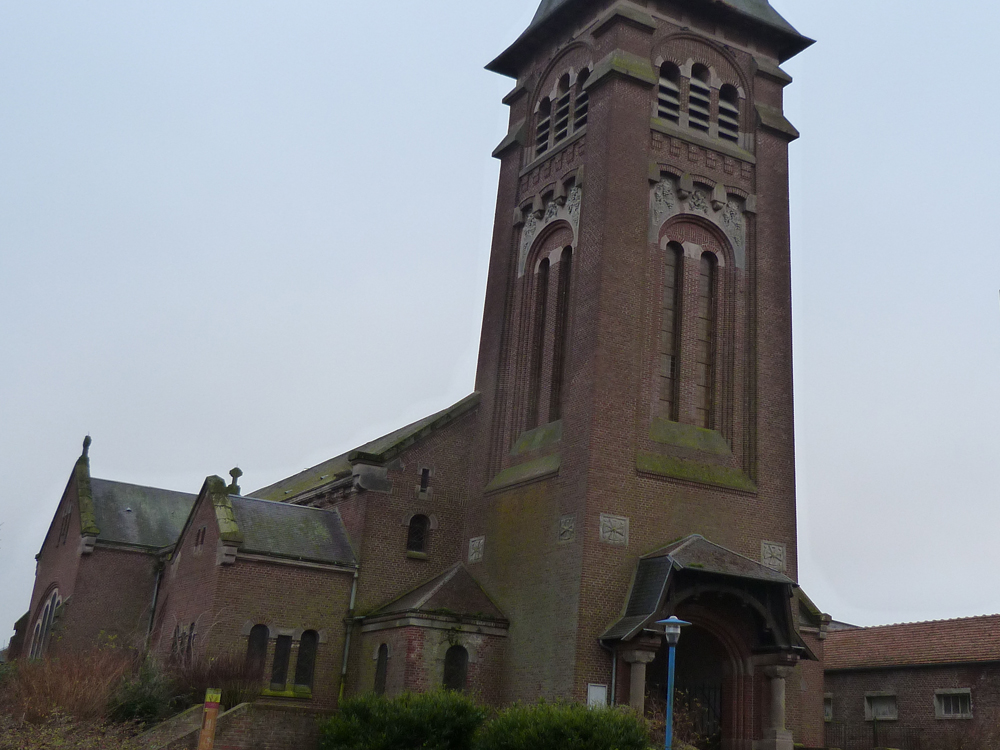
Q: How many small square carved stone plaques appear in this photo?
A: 4